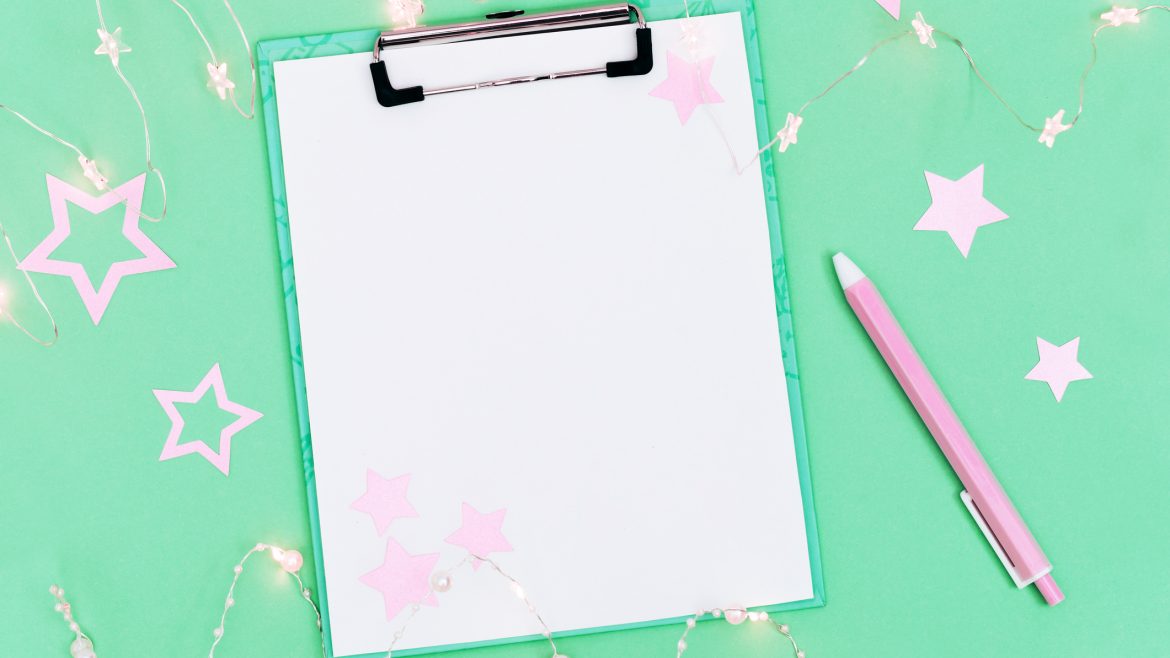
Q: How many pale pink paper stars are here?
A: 9